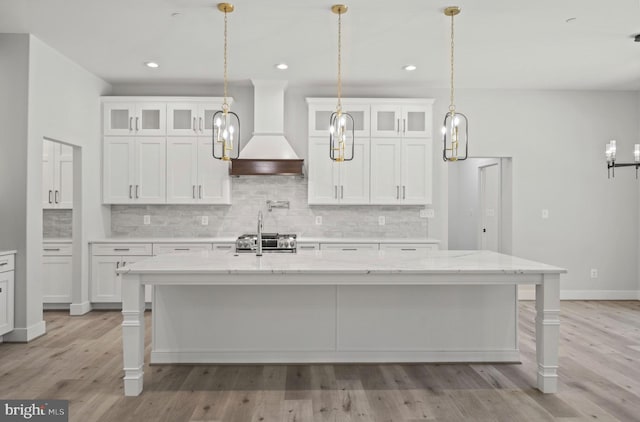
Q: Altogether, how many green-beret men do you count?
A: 0